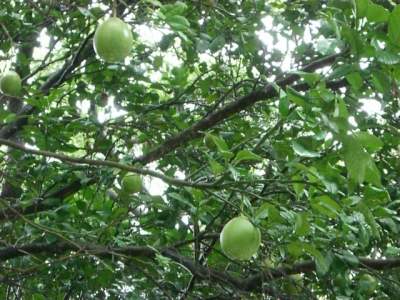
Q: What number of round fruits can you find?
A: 4